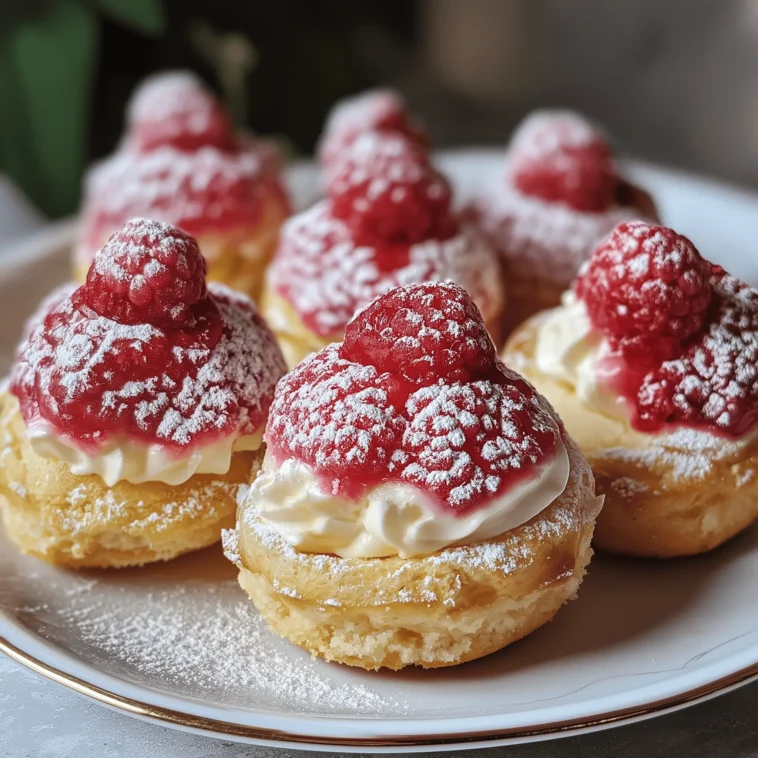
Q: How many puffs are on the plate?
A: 6